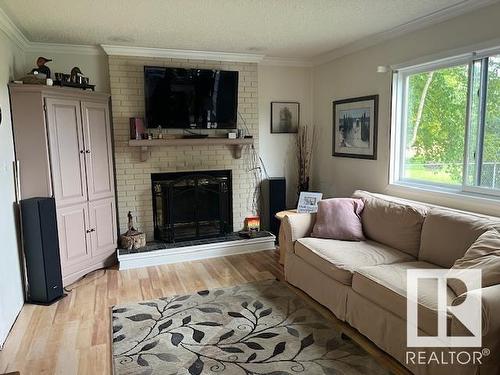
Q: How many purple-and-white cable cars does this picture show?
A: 0